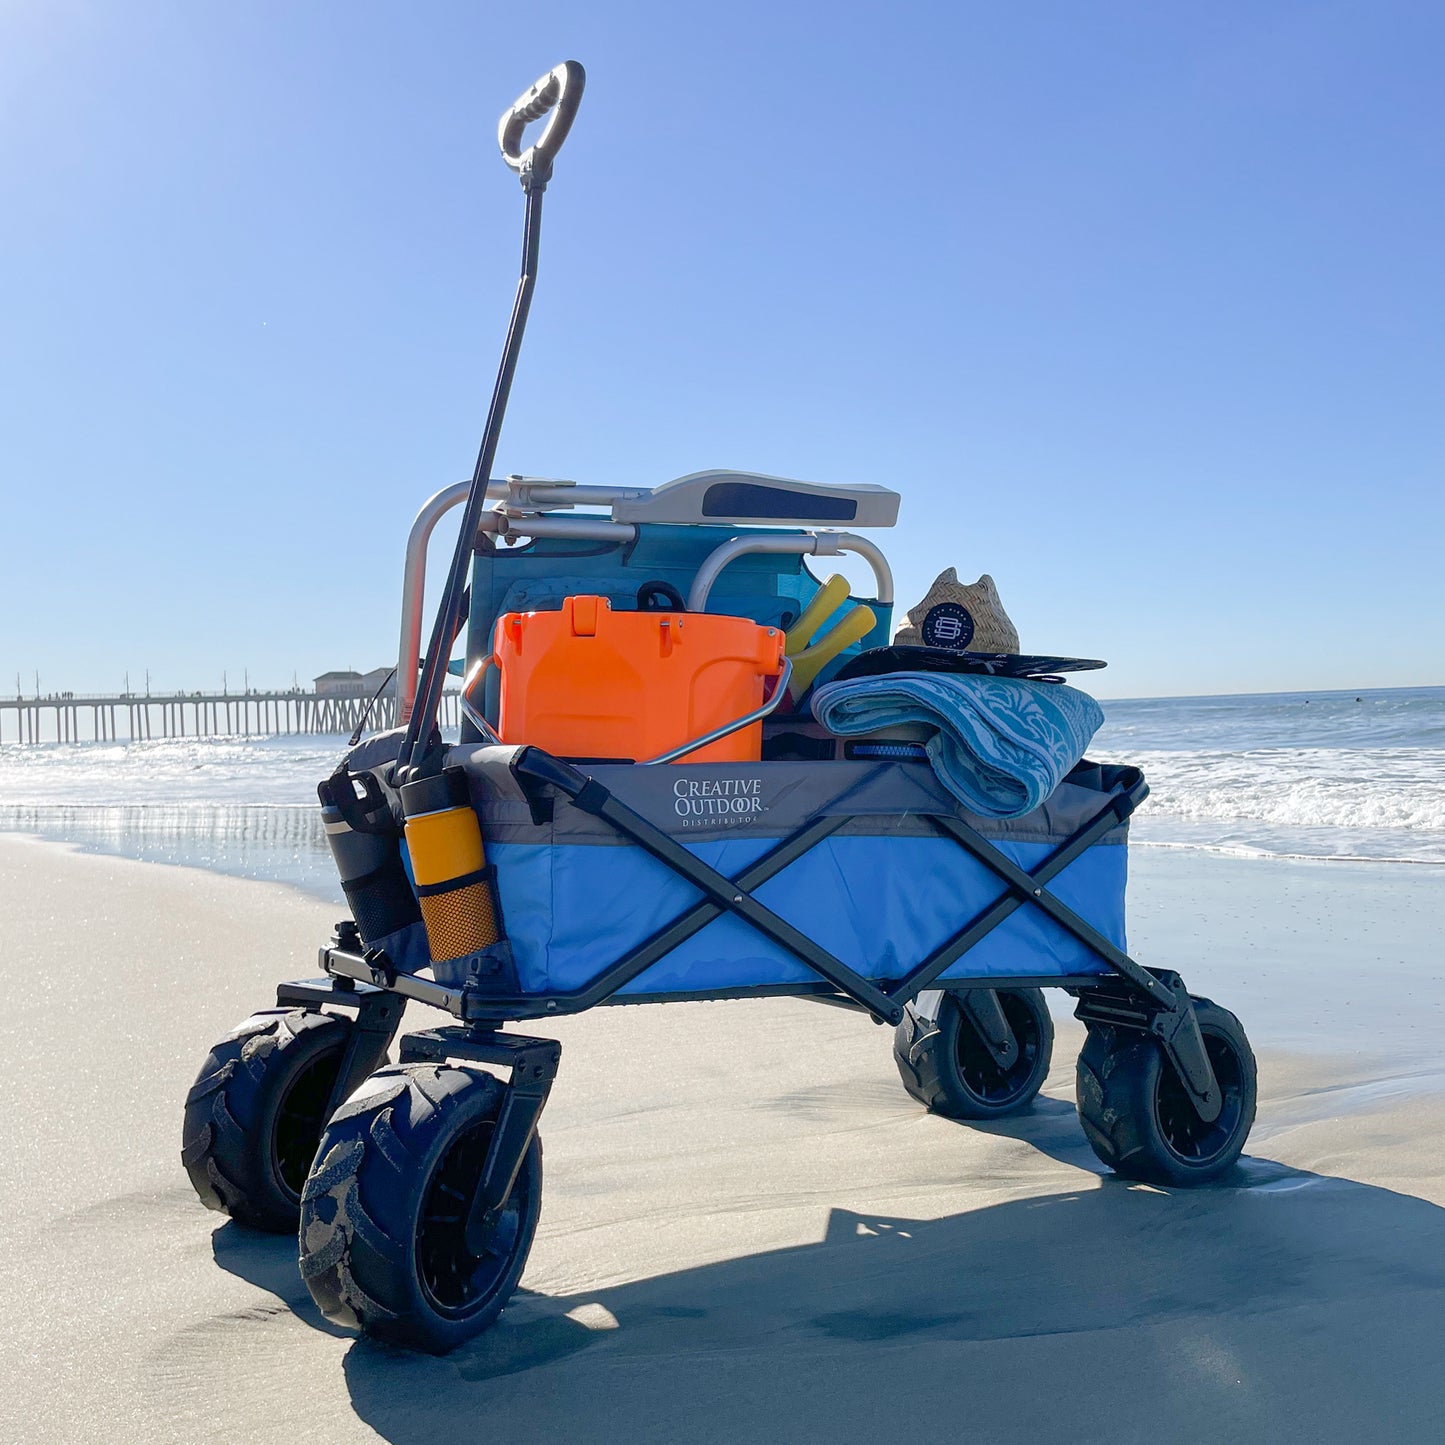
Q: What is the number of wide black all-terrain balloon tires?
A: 4